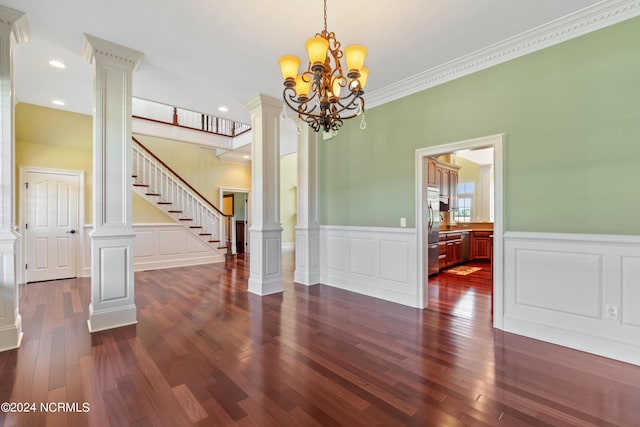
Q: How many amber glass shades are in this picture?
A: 6